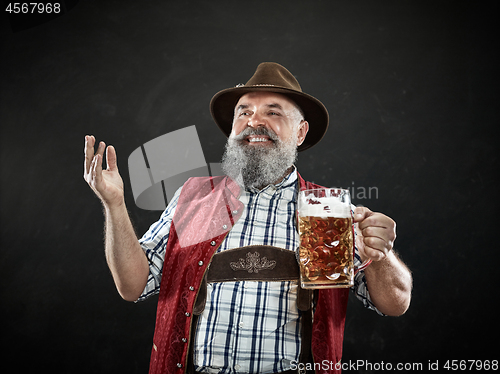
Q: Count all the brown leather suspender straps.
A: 2